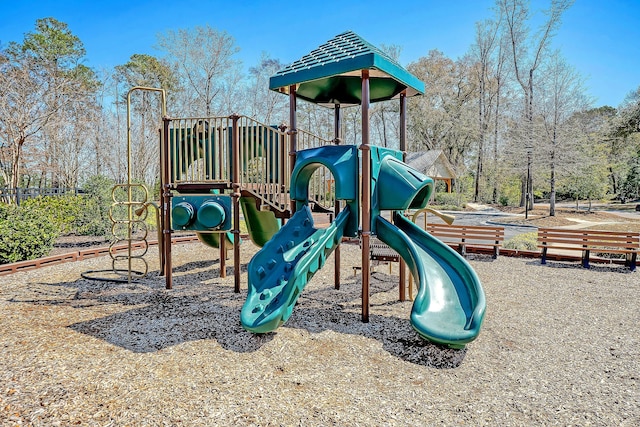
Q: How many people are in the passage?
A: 0